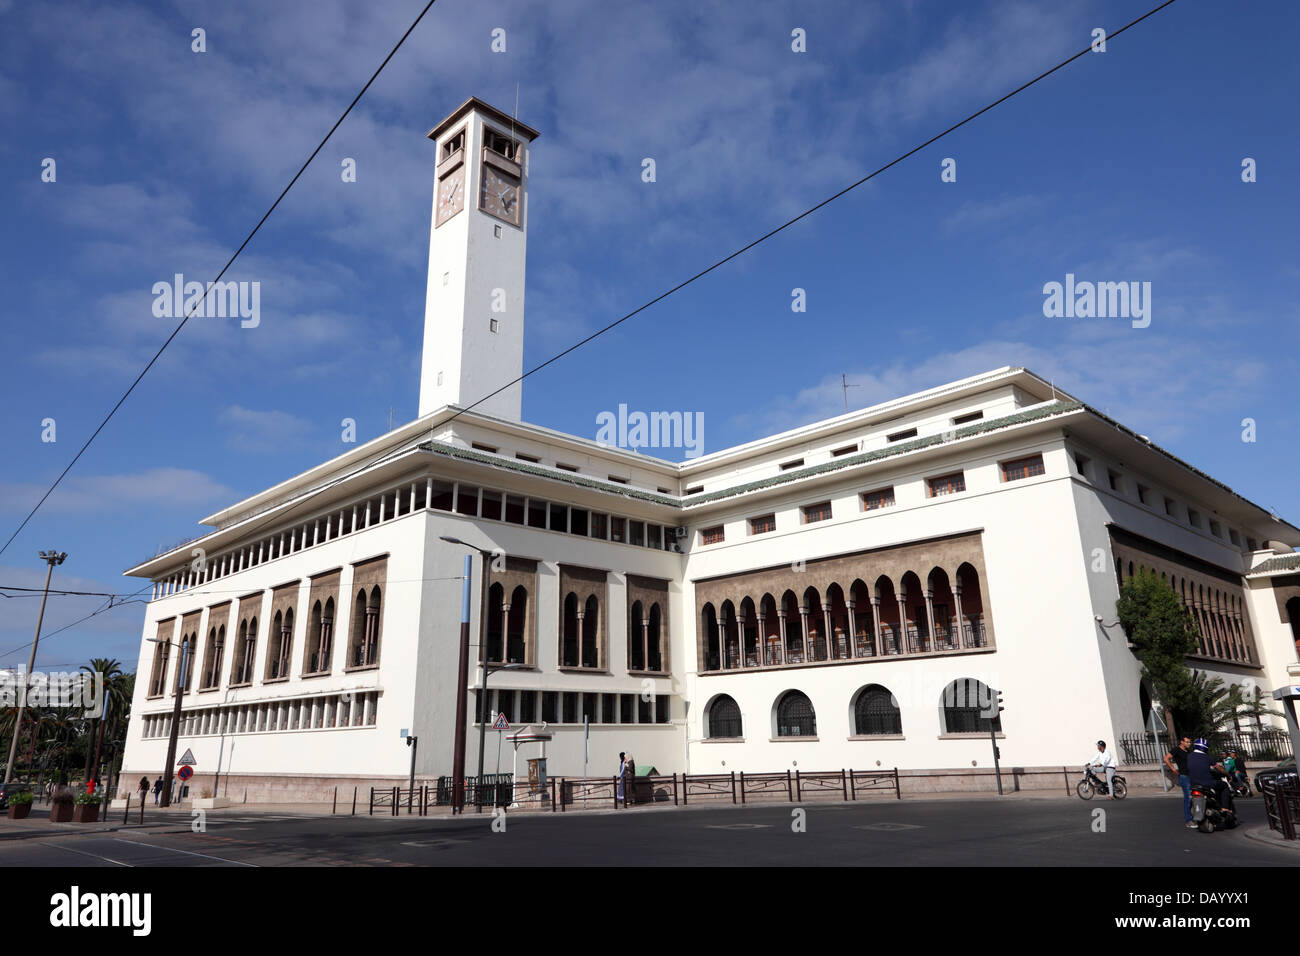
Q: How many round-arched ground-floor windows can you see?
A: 4